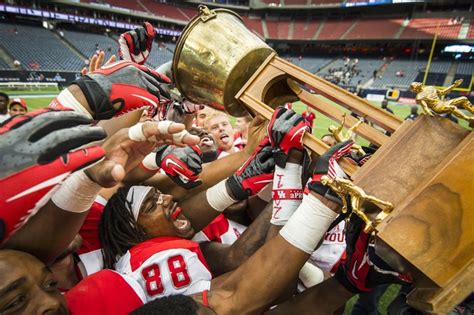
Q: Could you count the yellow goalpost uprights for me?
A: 2